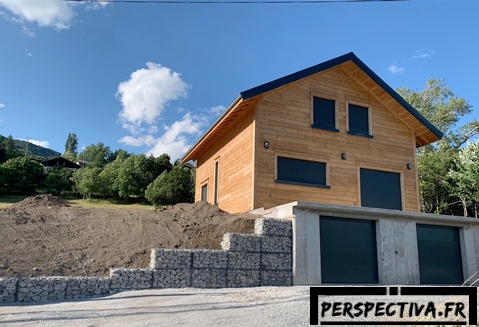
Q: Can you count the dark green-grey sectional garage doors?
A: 2